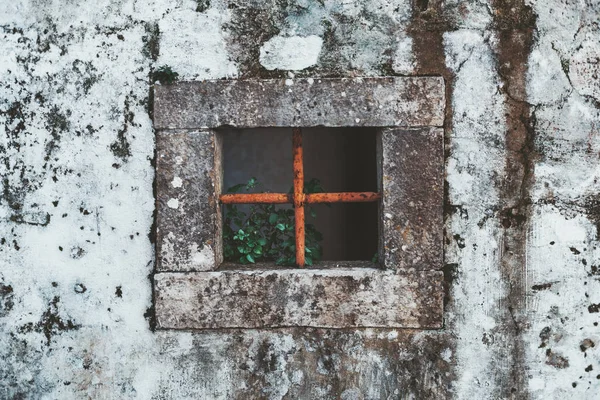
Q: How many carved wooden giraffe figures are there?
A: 0